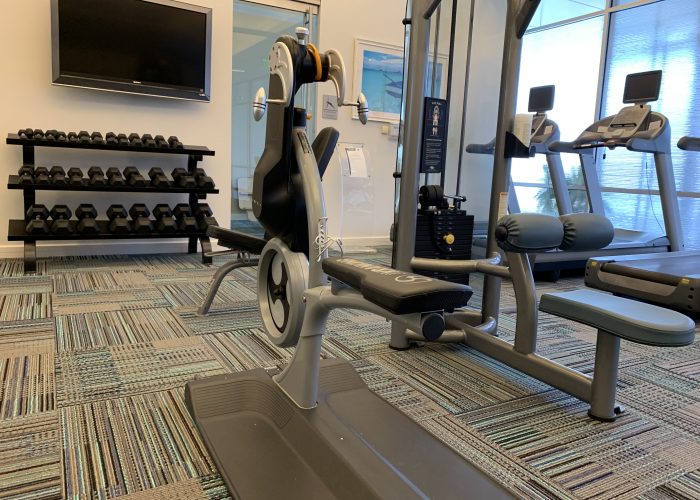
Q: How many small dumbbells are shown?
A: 14